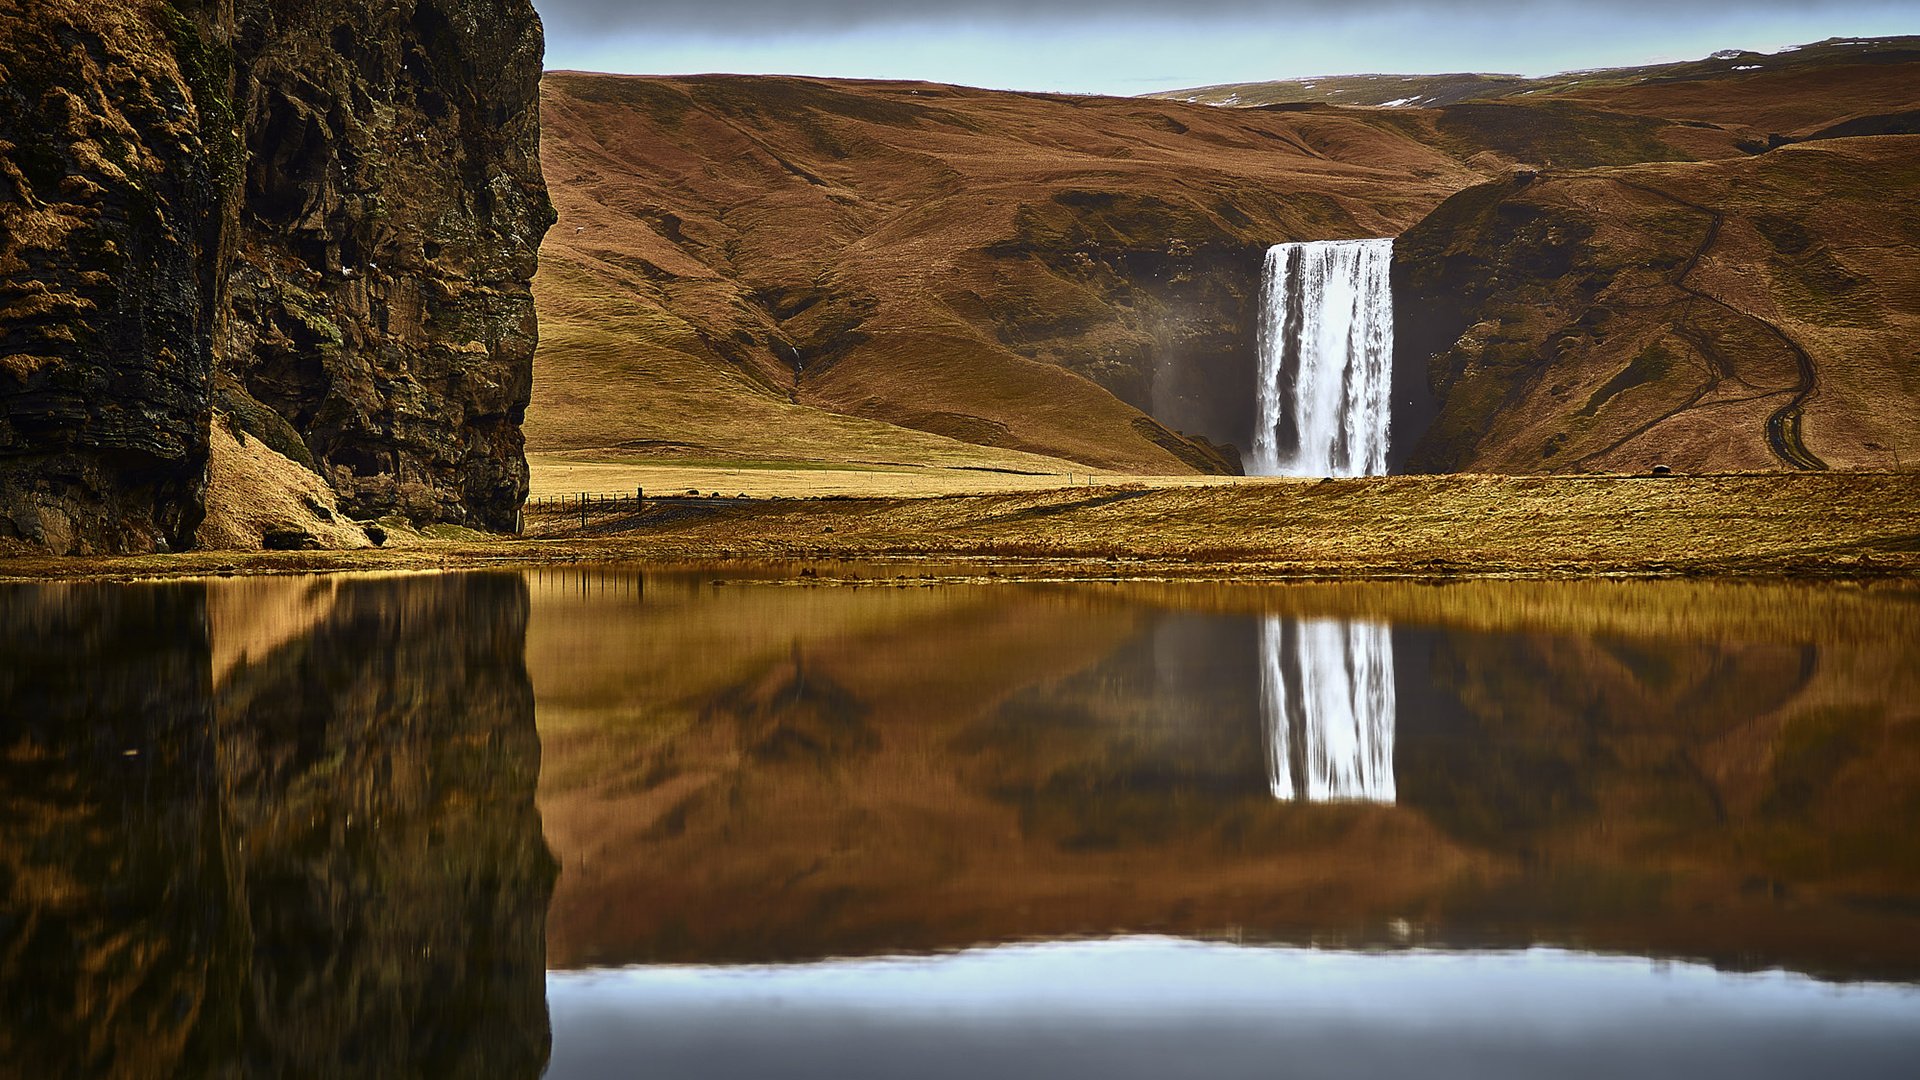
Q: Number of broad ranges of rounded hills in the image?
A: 1